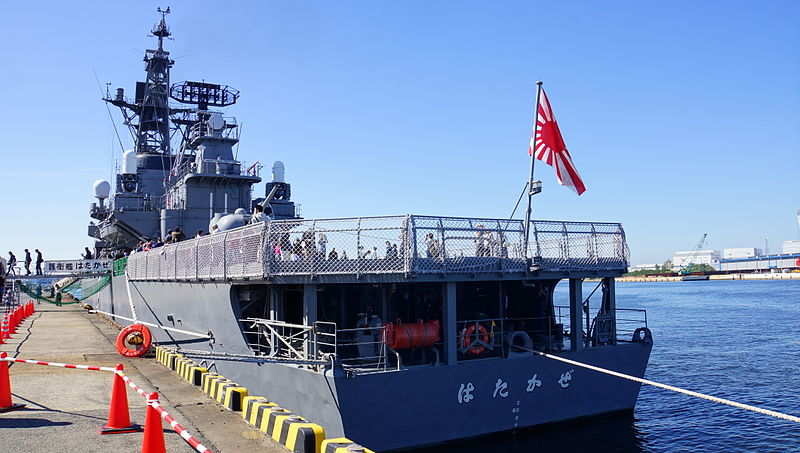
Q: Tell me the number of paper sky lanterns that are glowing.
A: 0